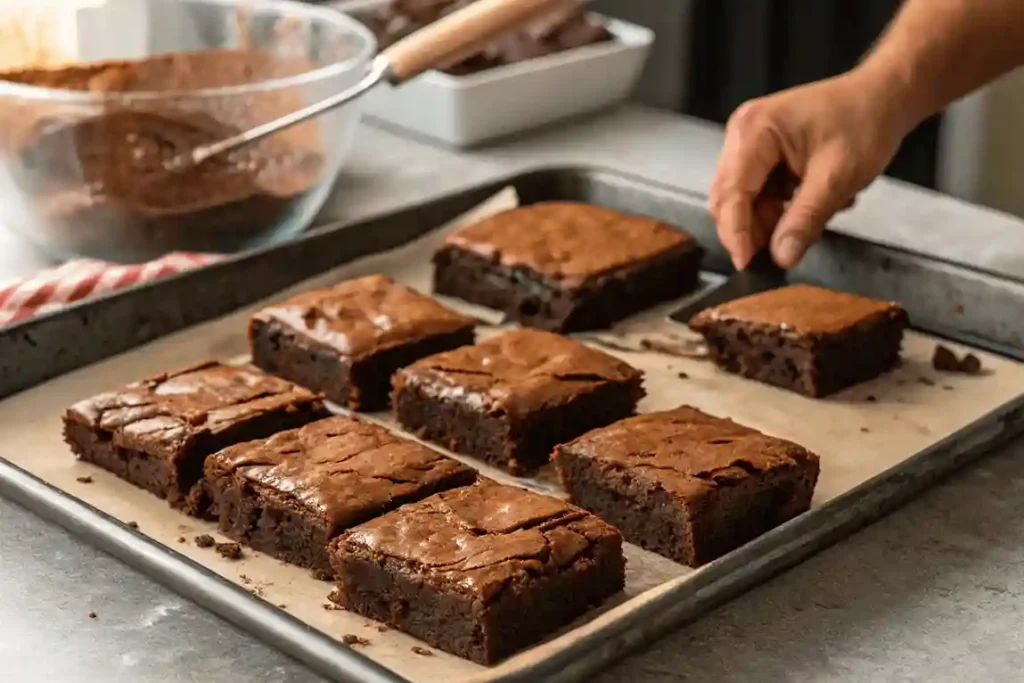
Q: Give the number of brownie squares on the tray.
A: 8